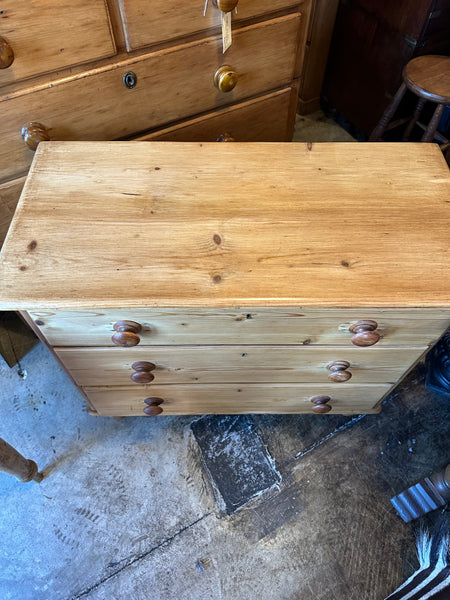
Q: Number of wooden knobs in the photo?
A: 11